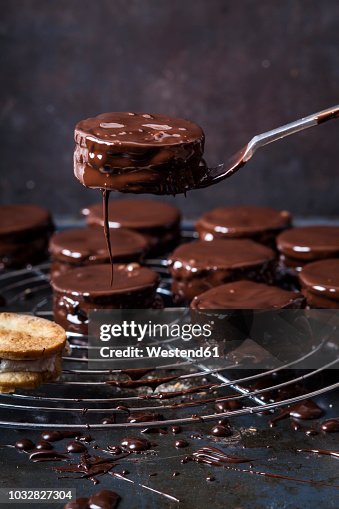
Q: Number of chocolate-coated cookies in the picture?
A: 10